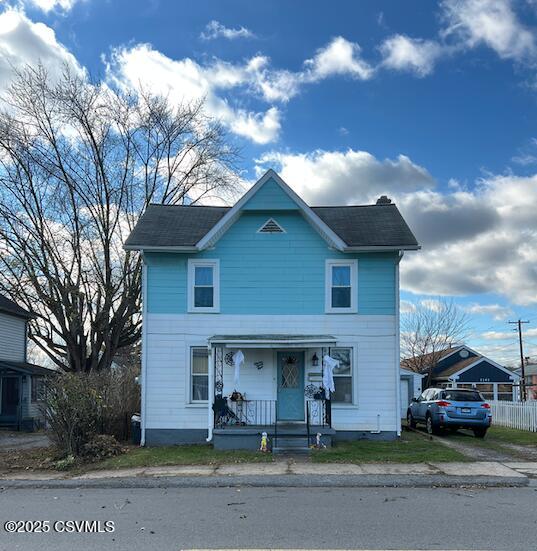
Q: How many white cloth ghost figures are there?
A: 2